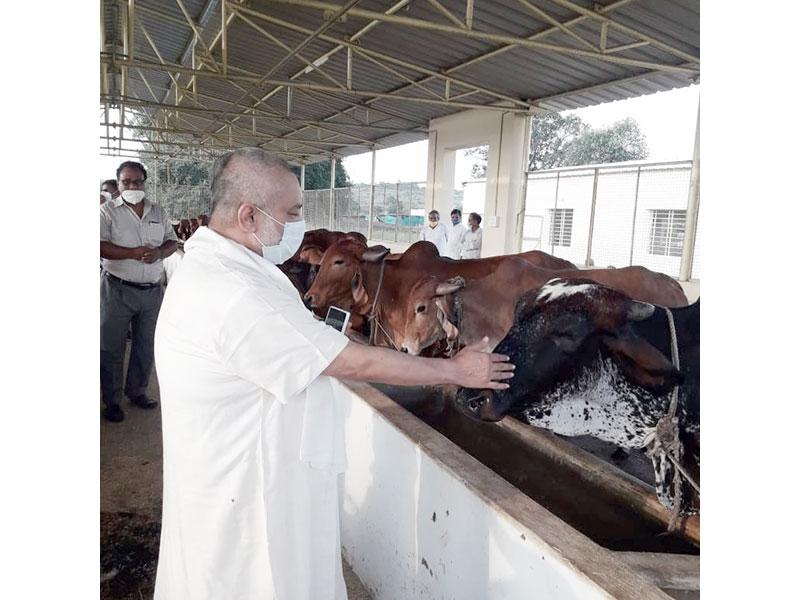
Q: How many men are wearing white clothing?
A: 4